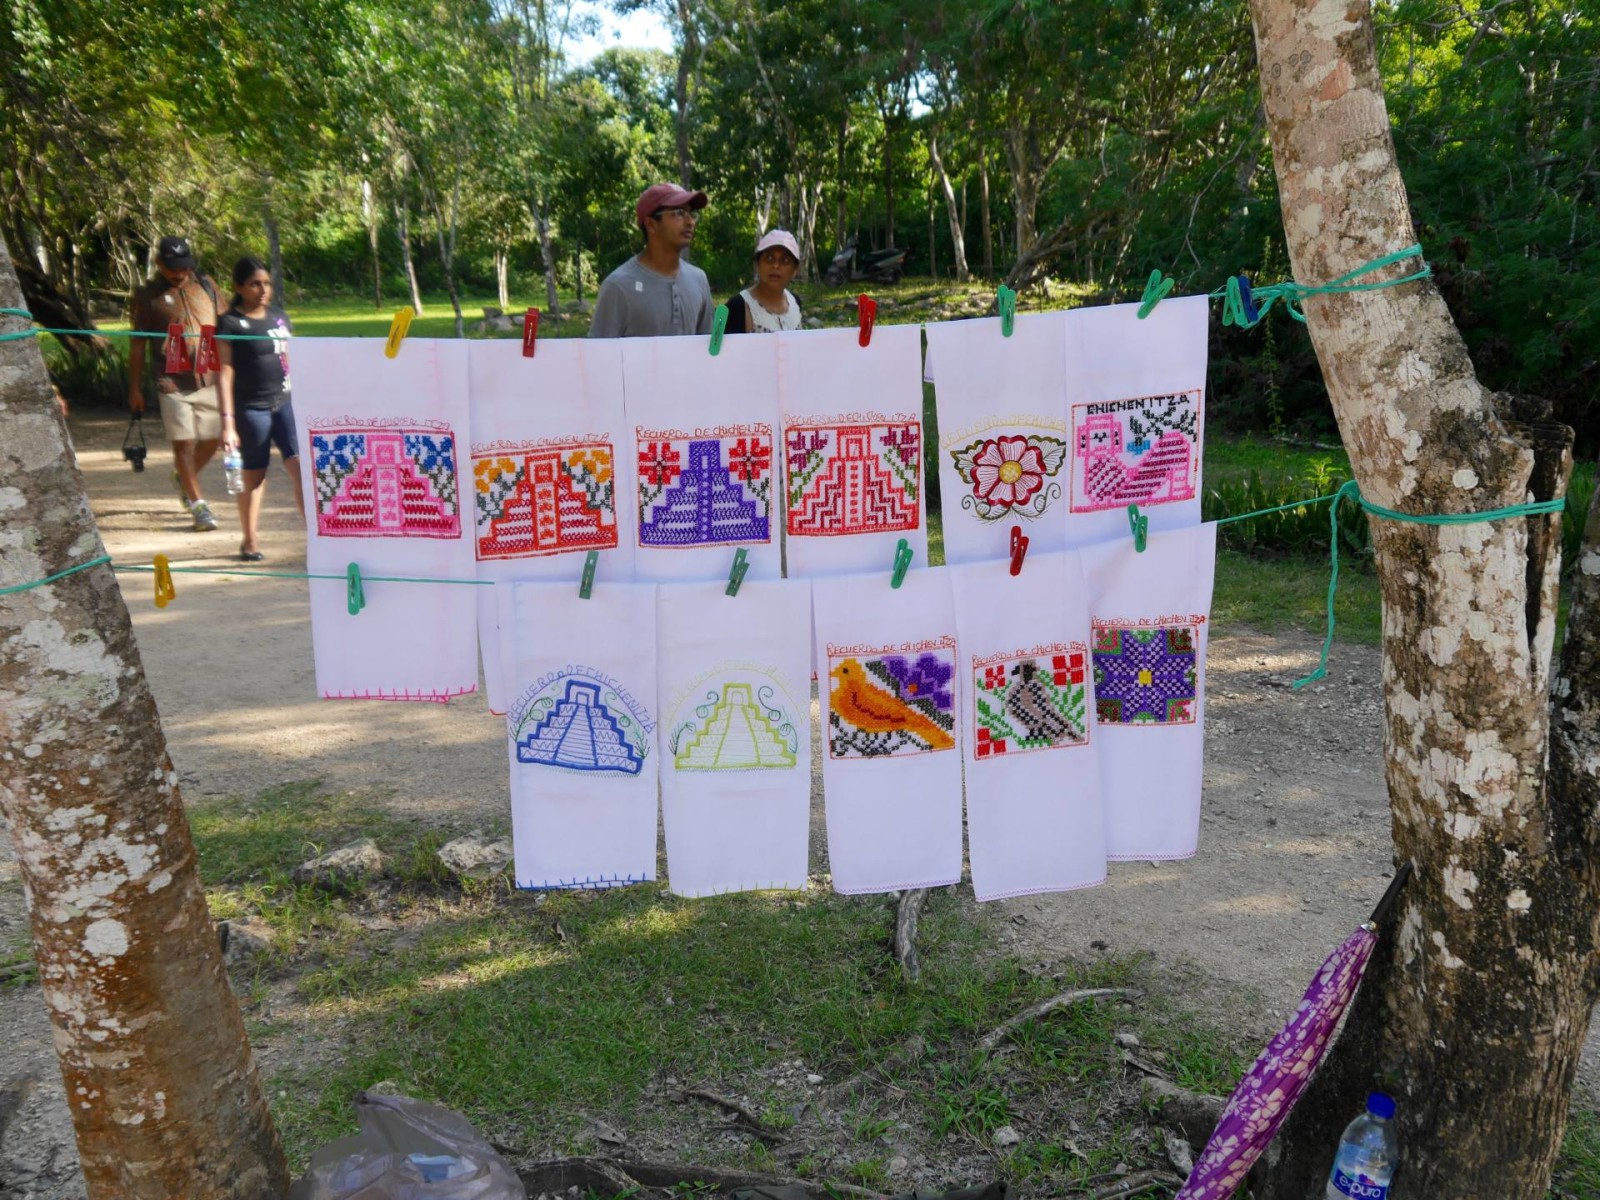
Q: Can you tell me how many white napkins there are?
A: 11